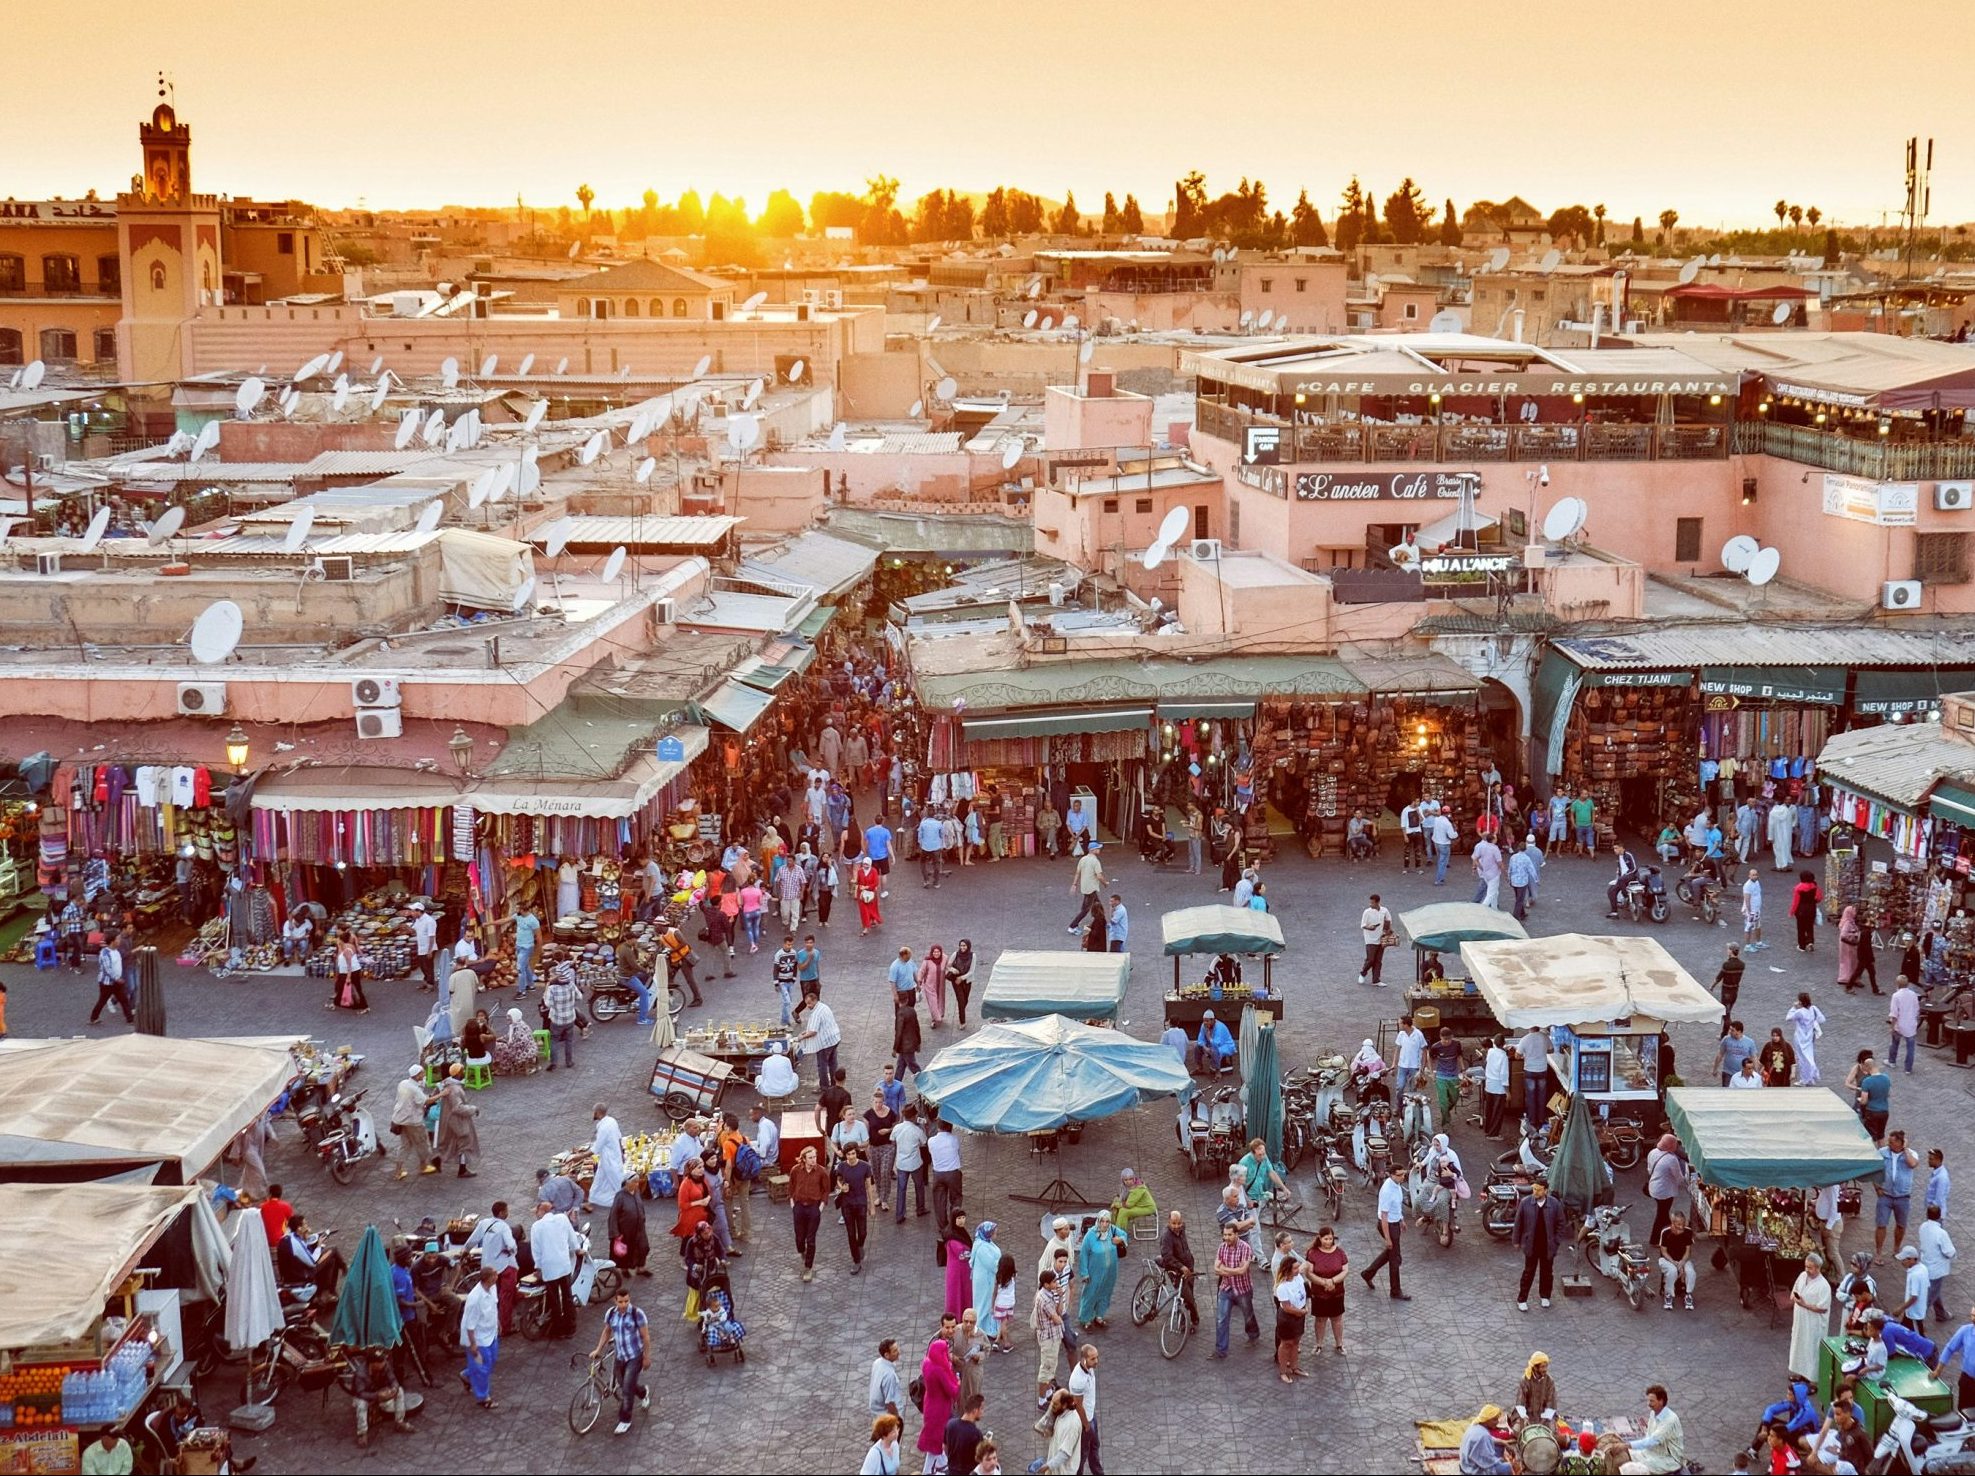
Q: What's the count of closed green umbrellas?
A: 3